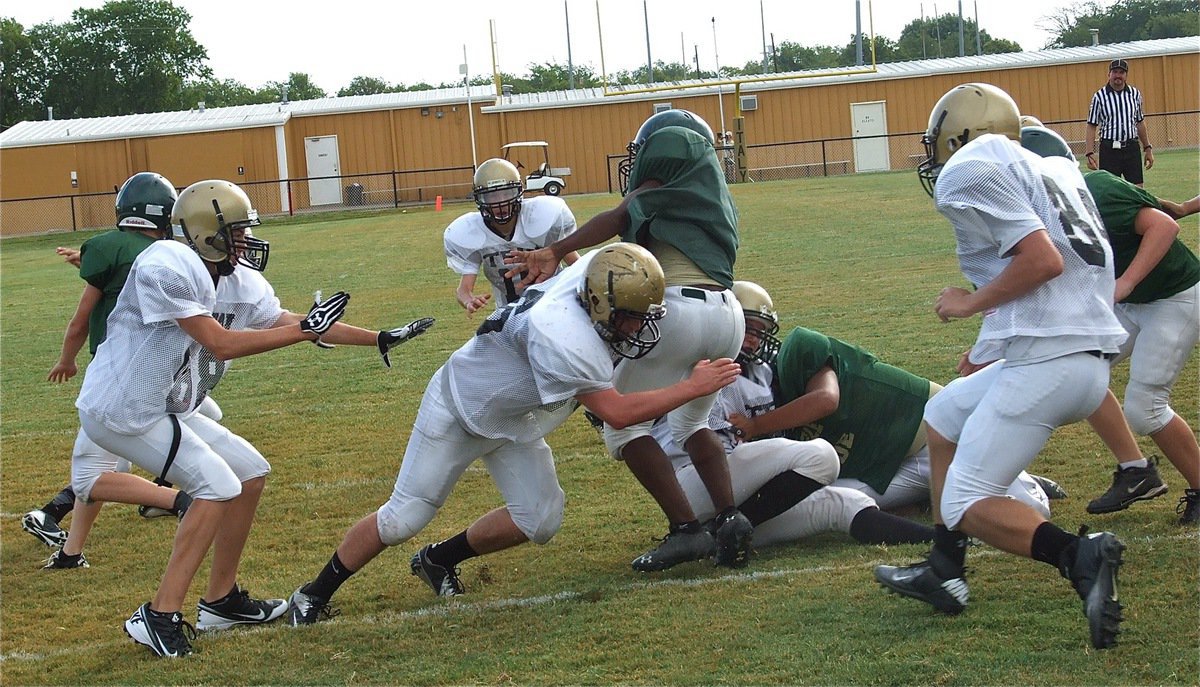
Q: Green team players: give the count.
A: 4